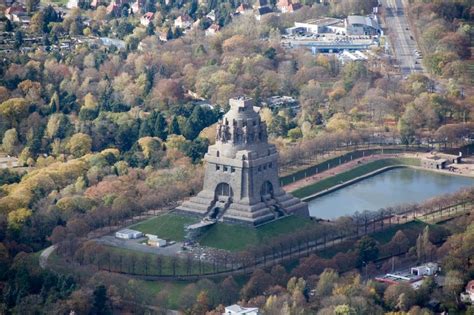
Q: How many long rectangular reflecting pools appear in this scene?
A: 1